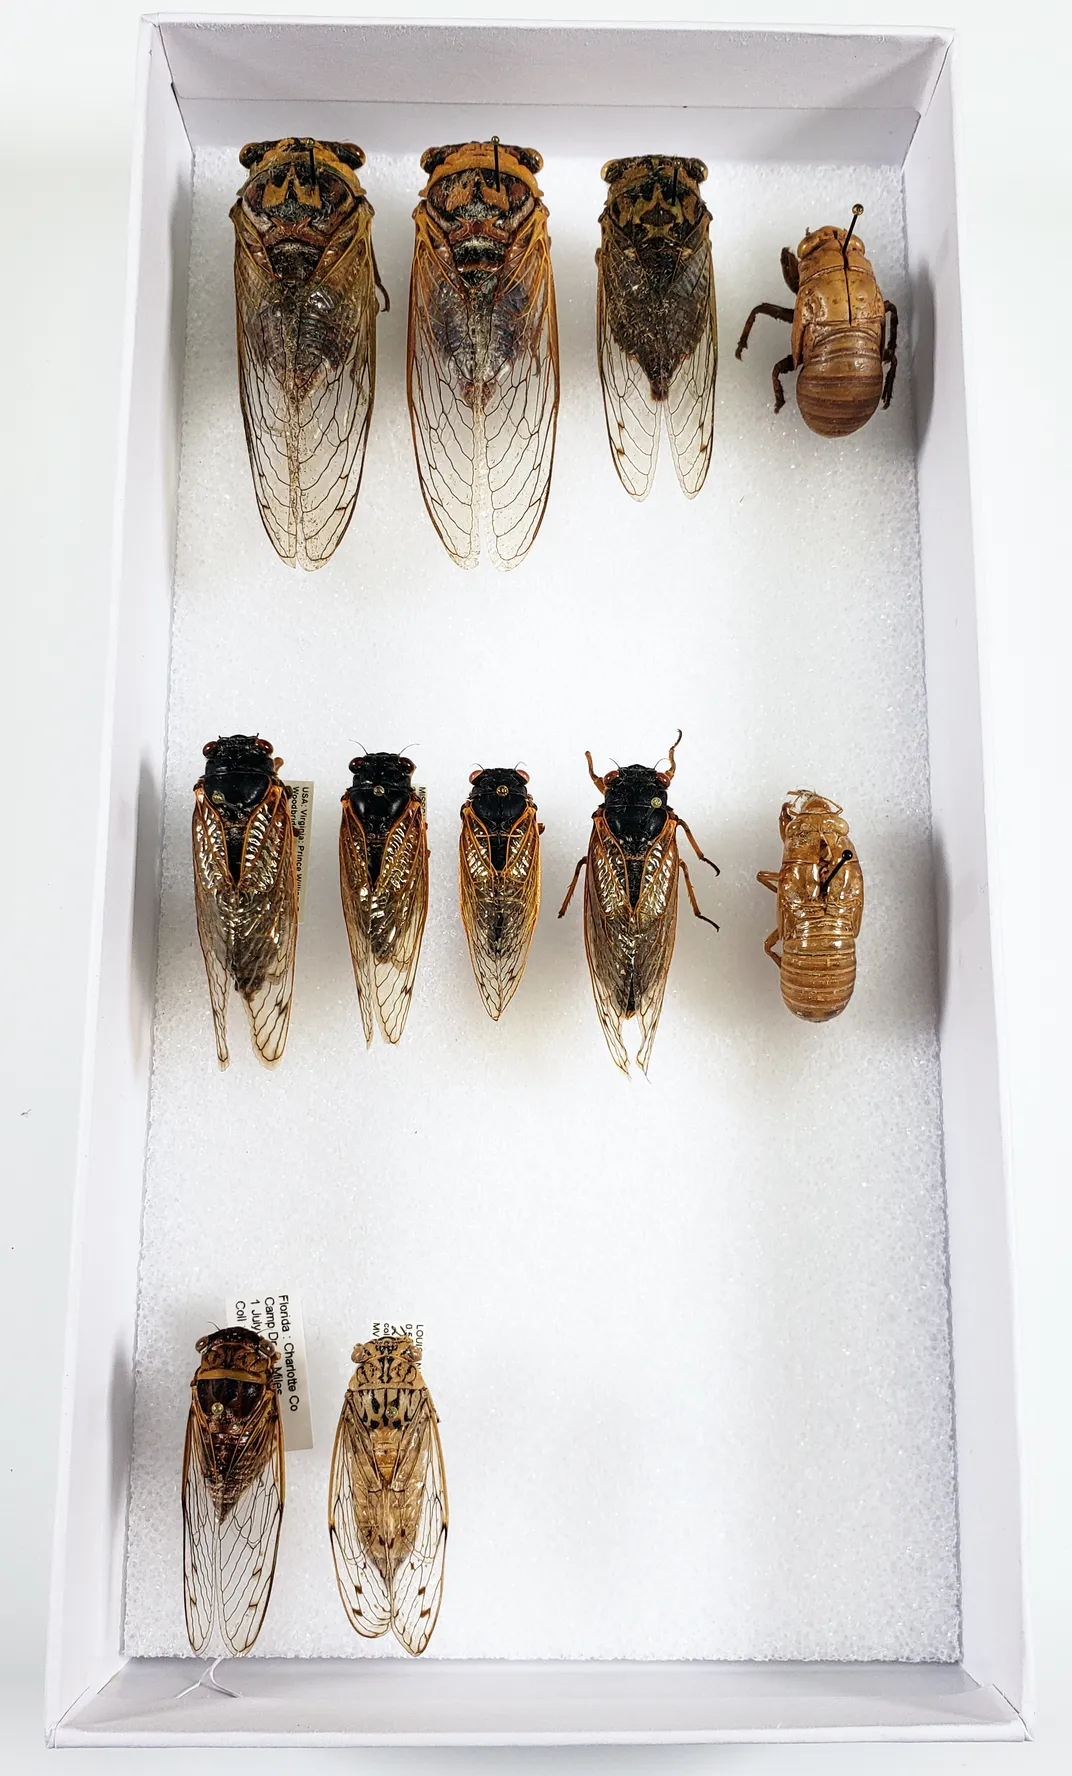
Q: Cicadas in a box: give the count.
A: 11